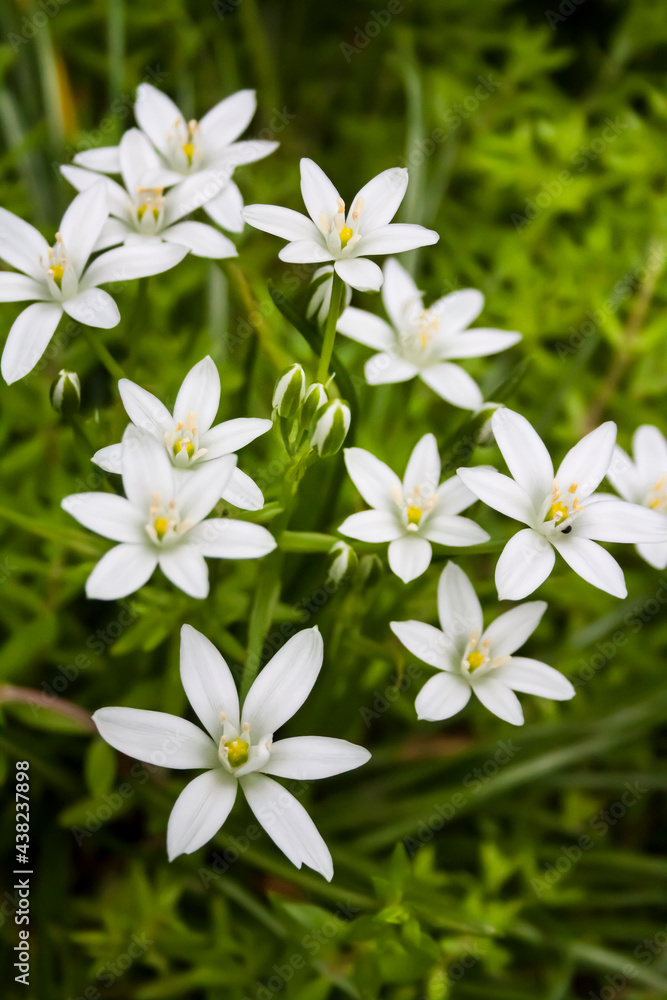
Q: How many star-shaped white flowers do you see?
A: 12